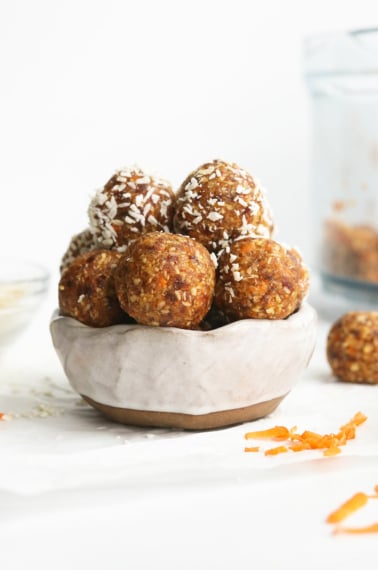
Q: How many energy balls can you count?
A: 7